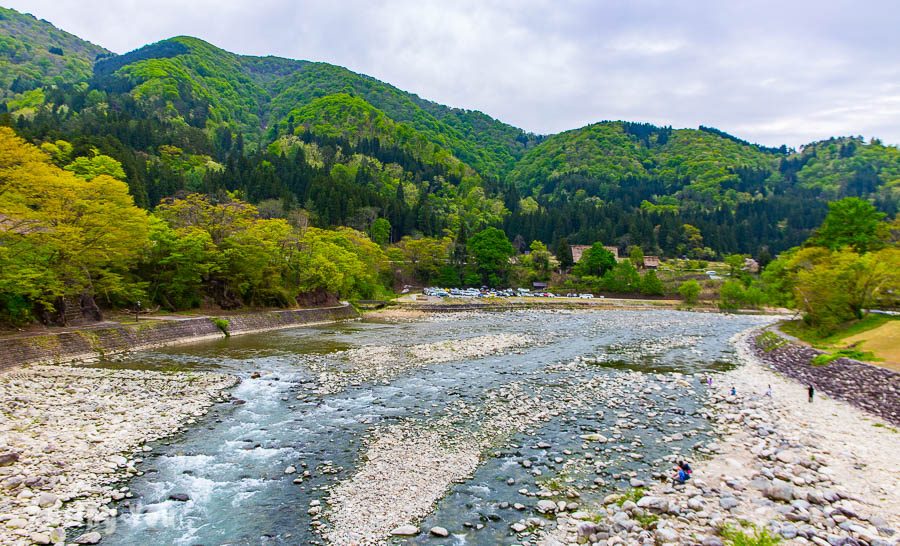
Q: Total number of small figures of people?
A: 6